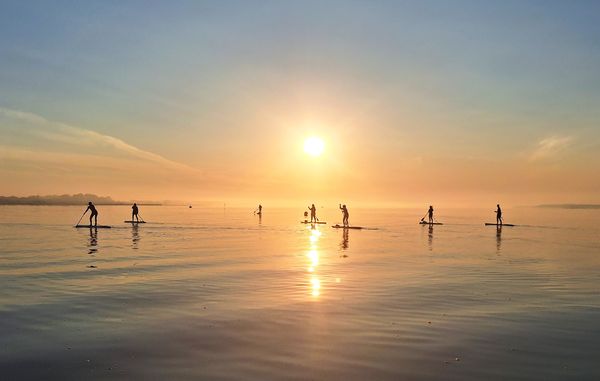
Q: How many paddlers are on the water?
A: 7